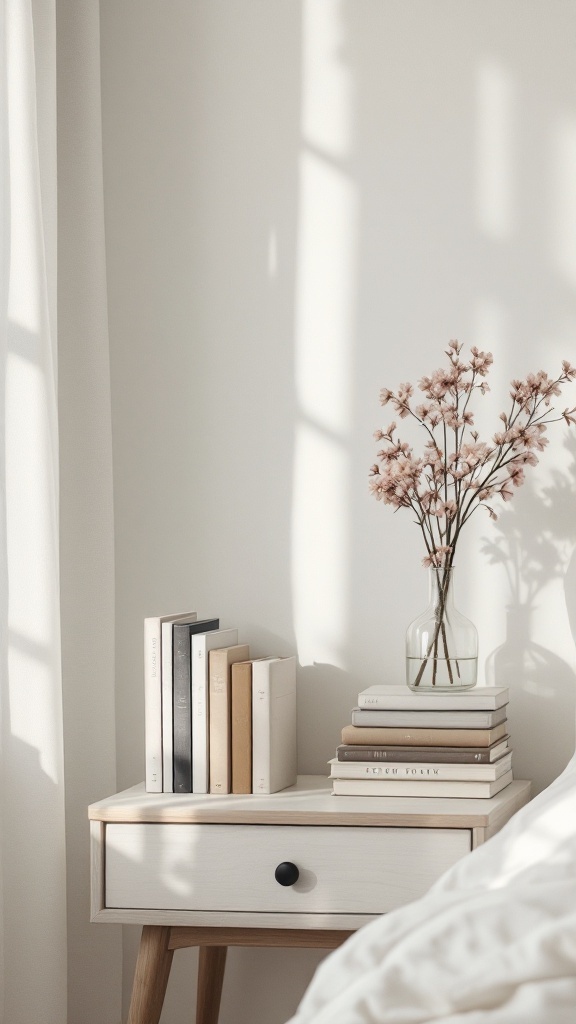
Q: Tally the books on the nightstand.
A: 13